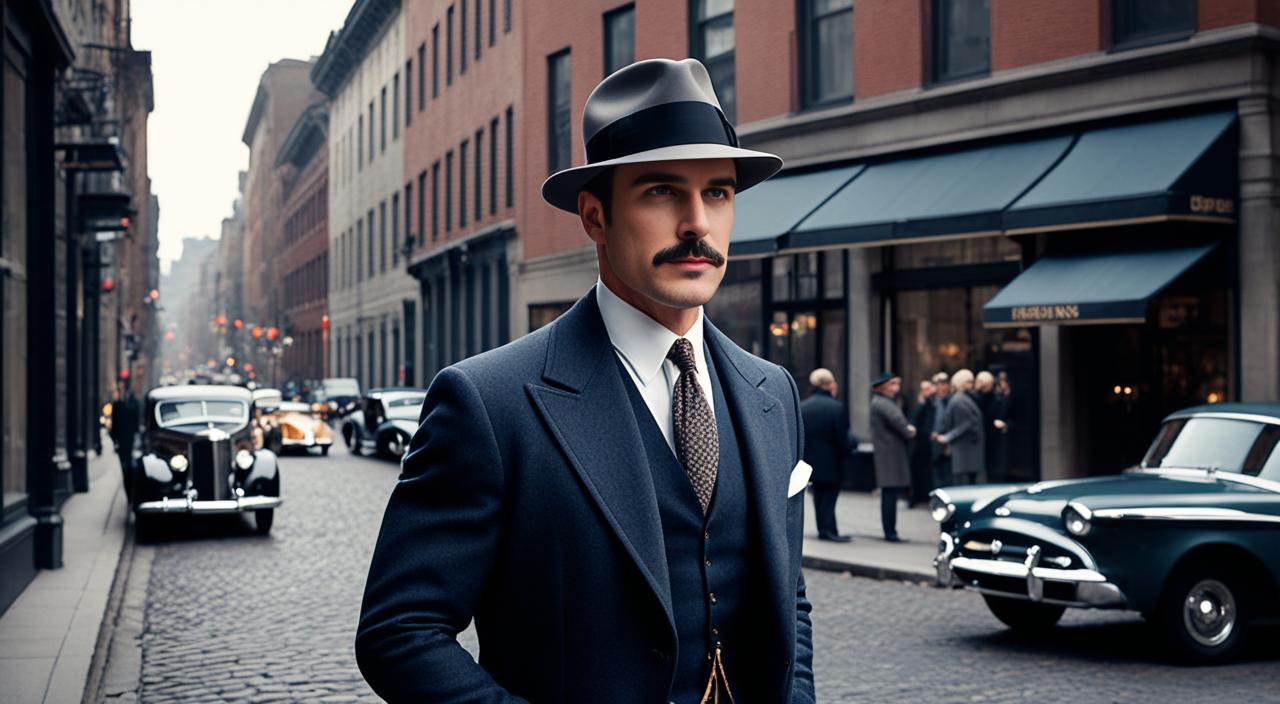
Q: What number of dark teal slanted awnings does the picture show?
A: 4